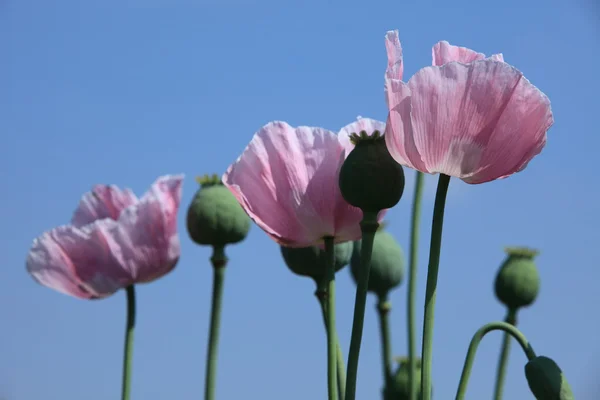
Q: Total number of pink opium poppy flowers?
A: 3